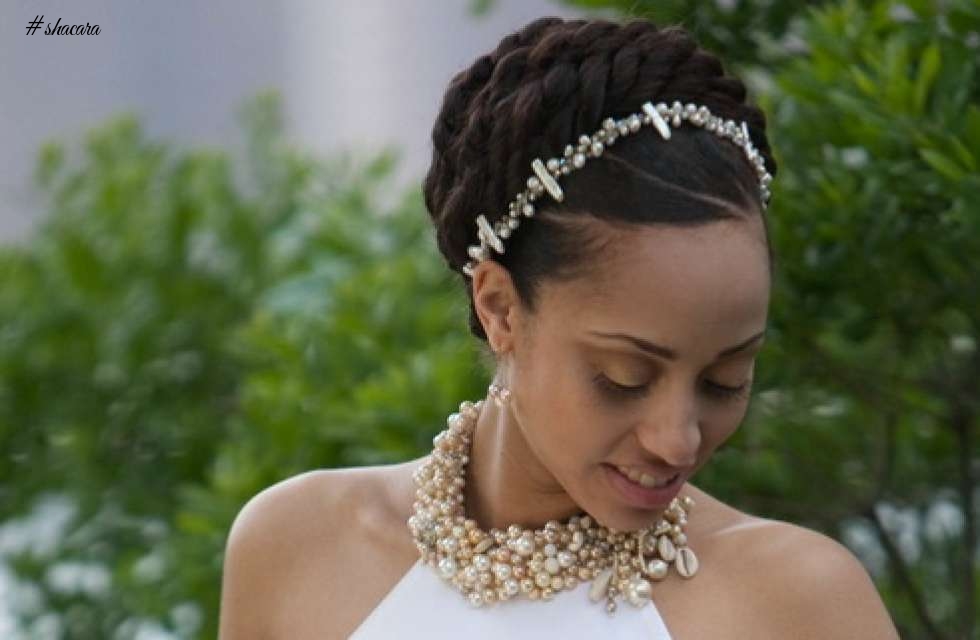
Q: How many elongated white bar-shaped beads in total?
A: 4